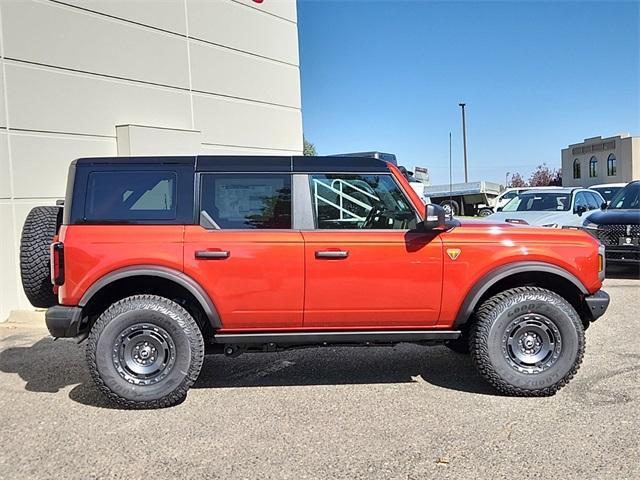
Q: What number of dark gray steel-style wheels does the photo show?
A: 2